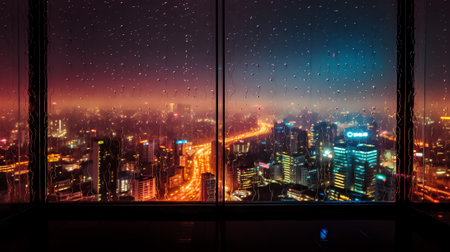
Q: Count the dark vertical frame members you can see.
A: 3